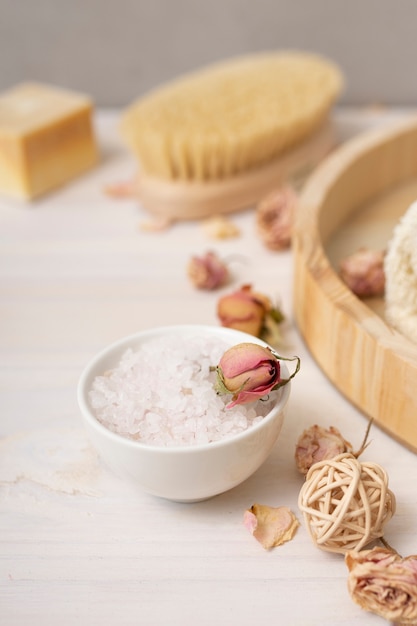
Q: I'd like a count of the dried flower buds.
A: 7